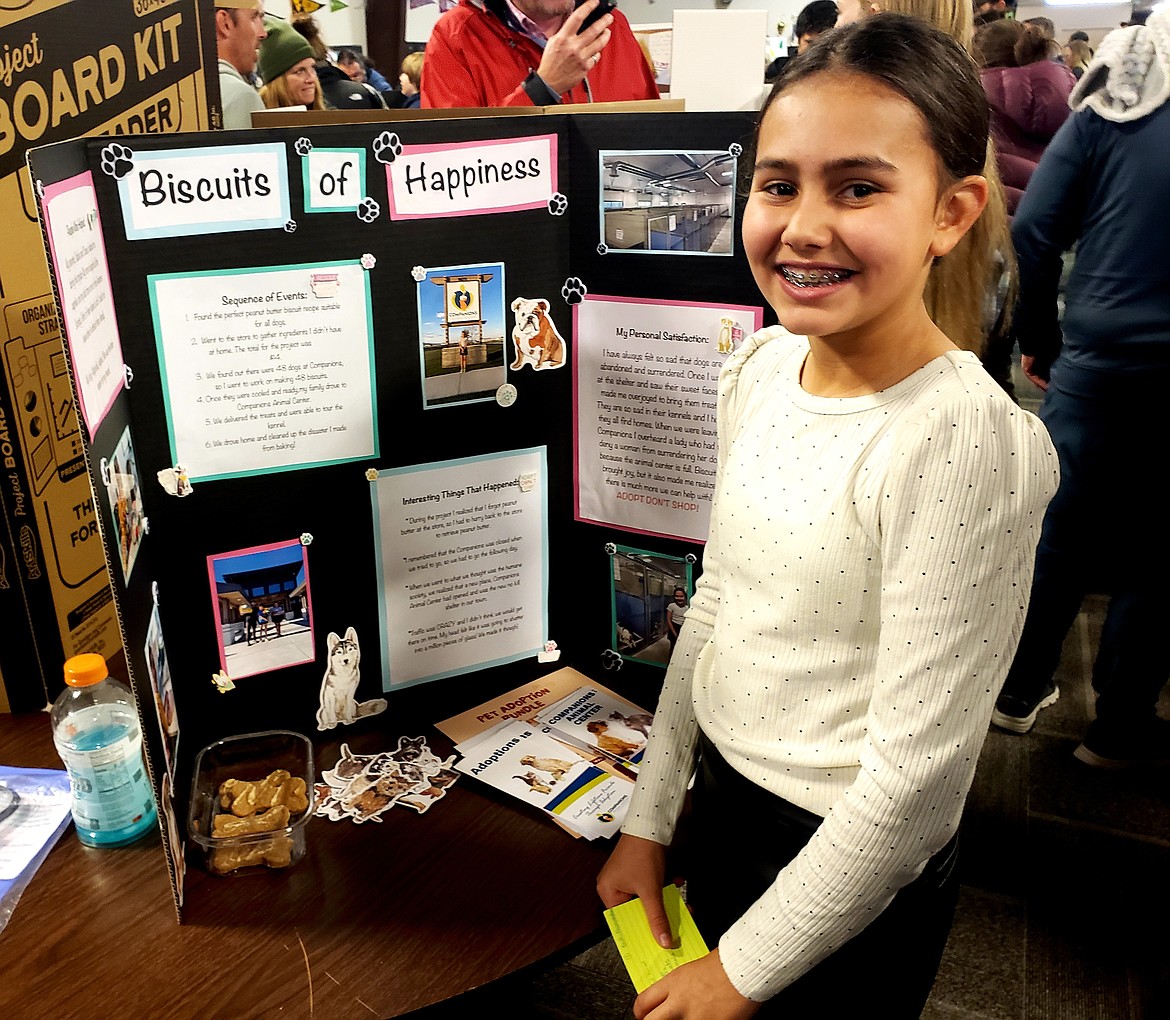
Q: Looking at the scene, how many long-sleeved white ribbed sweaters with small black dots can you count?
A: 1